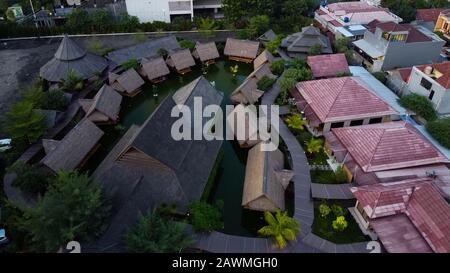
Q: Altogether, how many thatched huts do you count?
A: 12